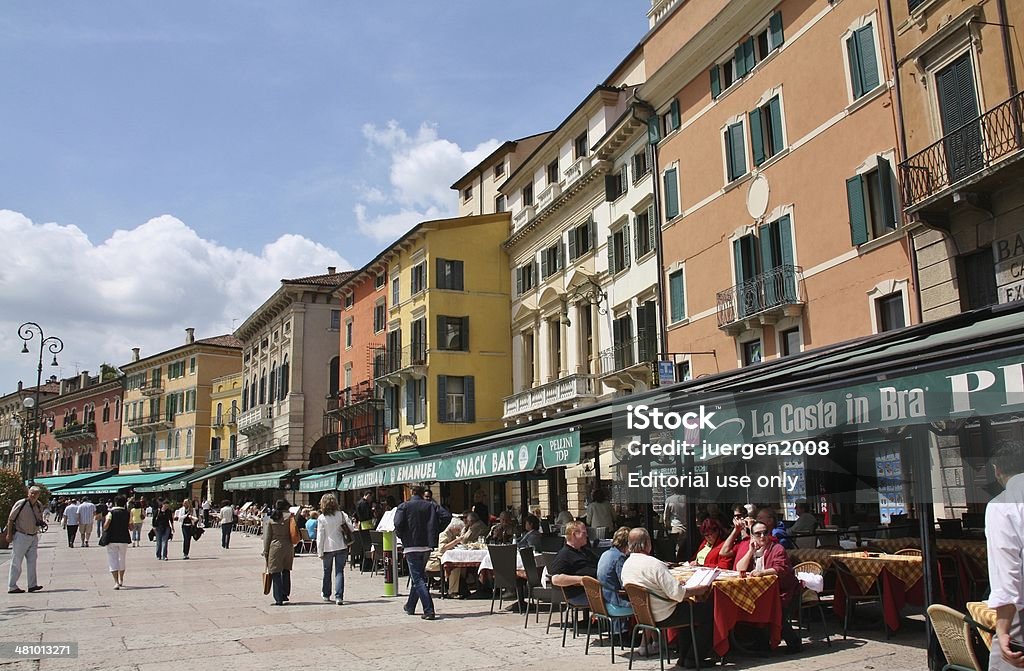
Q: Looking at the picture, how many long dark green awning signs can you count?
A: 2